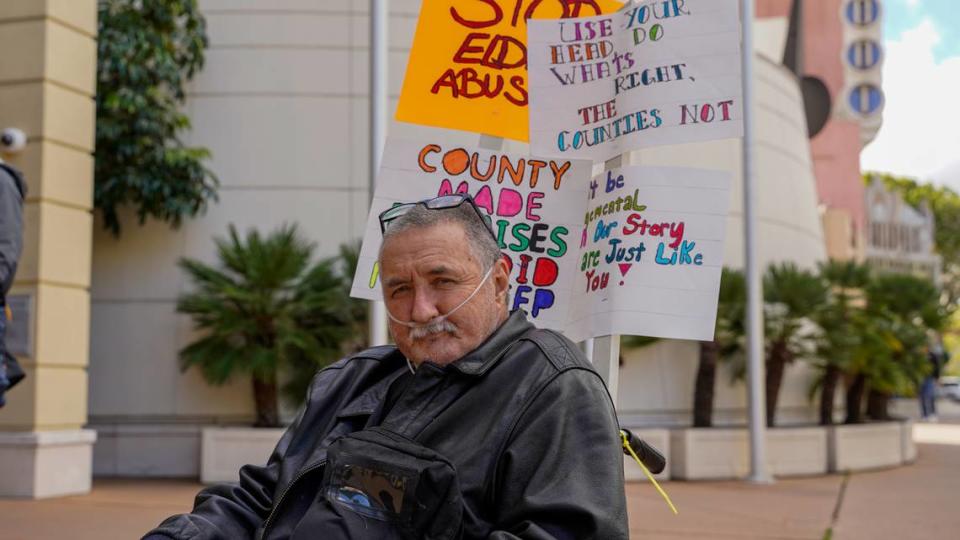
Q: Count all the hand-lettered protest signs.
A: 4